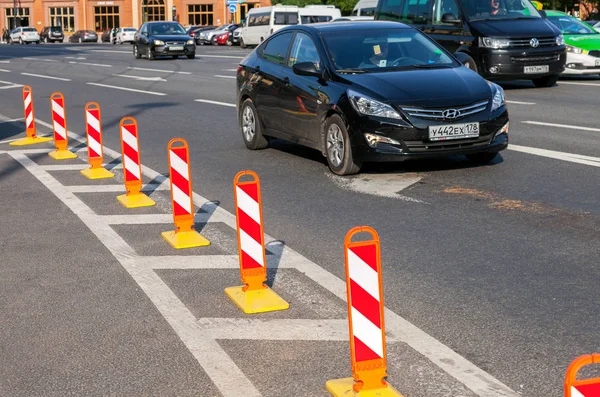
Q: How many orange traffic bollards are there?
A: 8